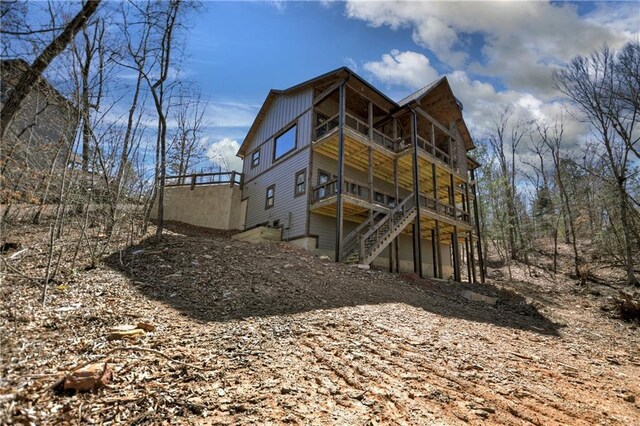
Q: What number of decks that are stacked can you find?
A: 2